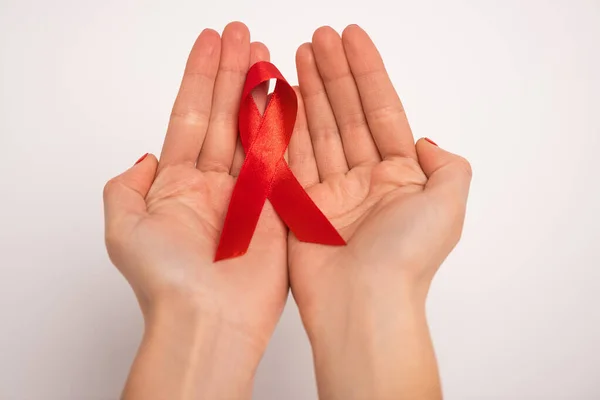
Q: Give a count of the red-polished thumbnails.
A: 2